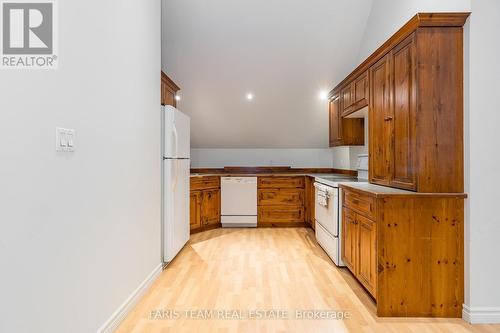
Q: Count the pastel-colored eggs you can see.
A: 0